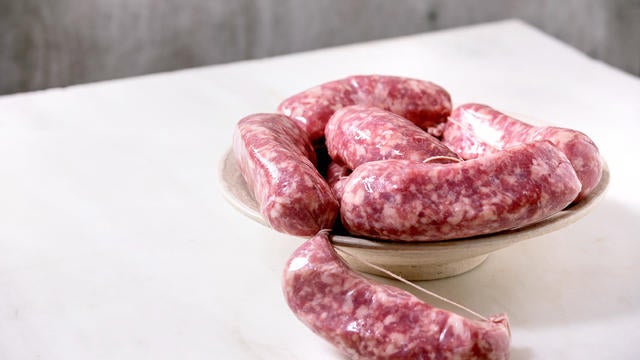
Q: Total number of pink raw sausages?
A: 6